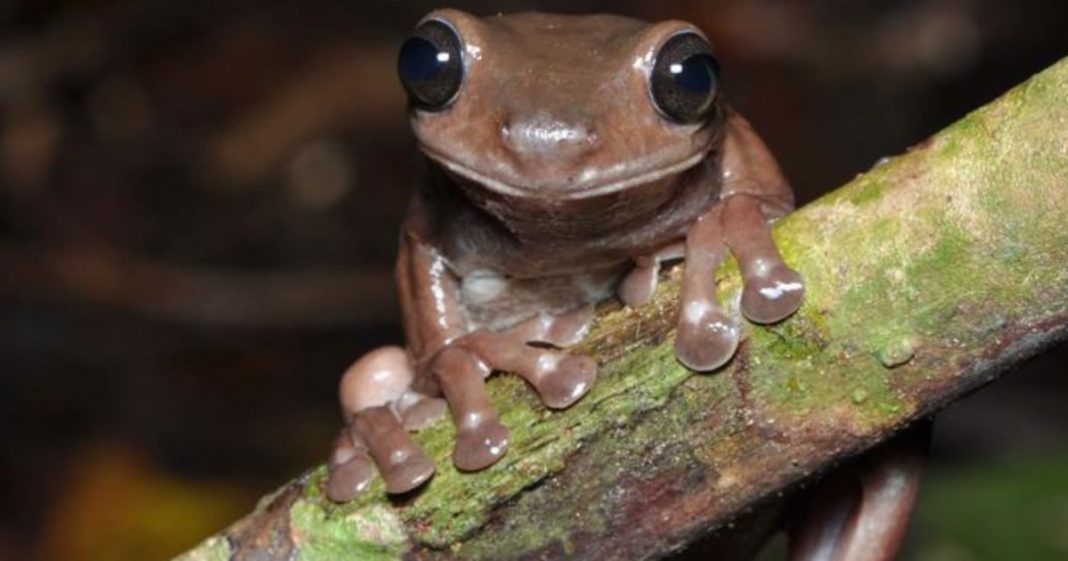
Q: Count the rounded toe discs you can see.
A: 9